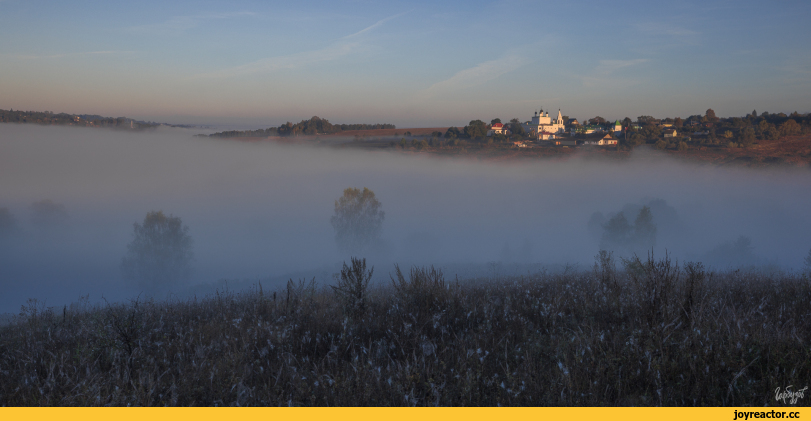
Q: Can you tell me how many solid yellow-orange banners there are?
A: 1